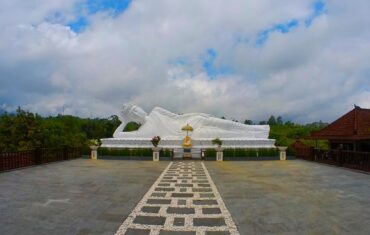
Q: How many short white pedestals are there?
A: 4